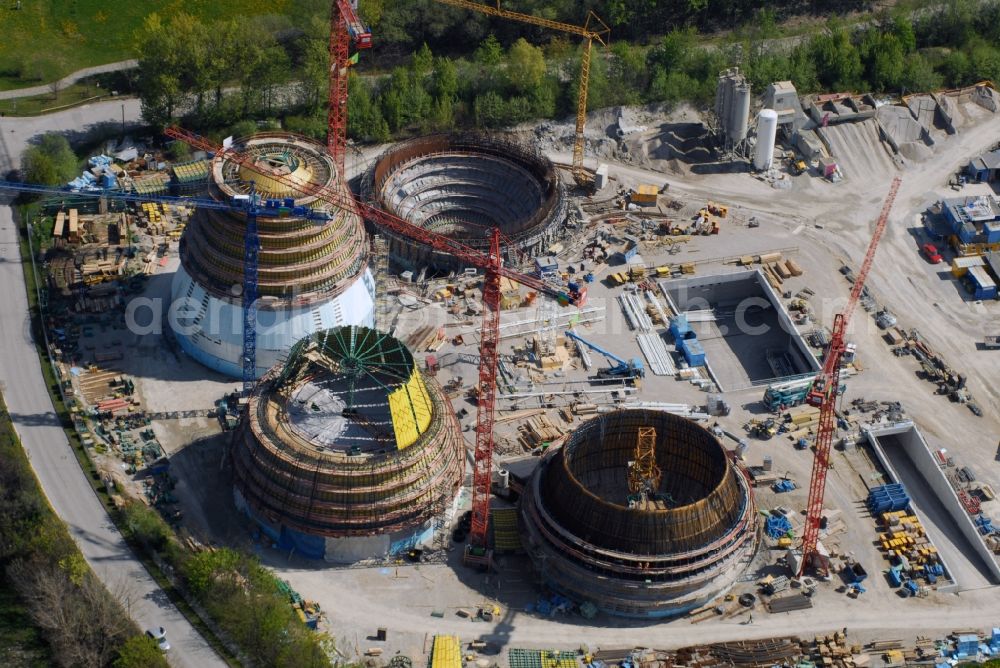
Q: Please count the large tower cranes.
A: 5